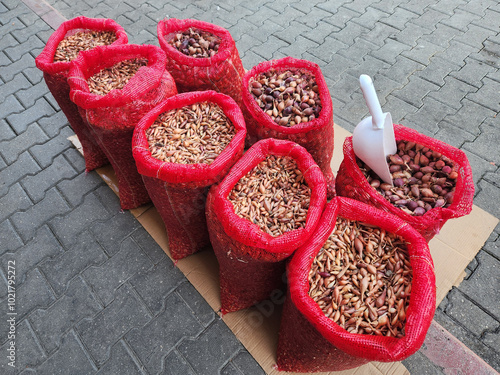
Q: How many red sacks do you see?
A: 8